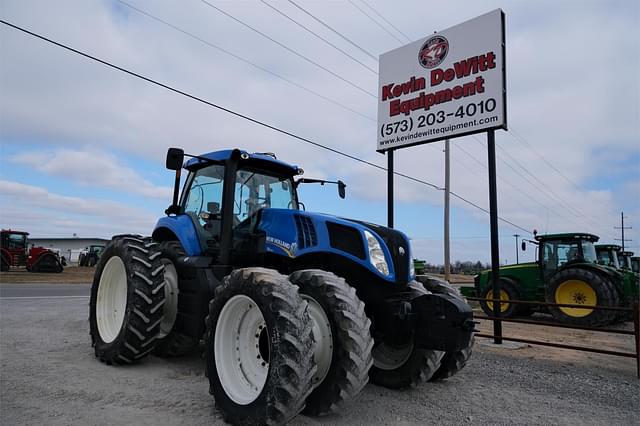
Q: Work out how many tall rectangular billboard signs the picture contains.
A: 1